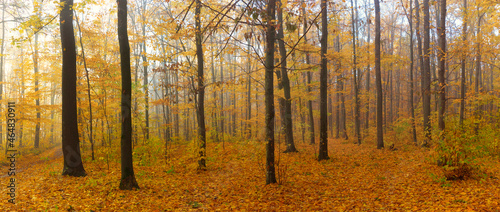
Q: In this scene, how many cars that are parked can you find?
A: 0